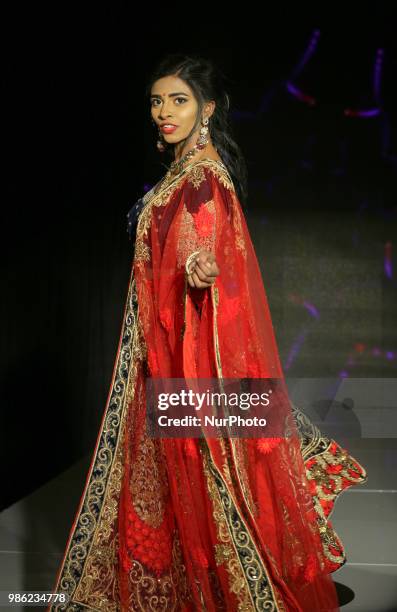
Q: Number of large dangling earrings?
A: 2